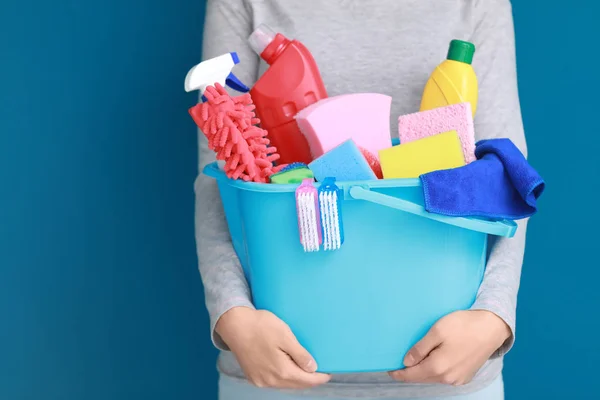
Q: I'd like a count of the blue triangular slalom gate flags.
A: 0